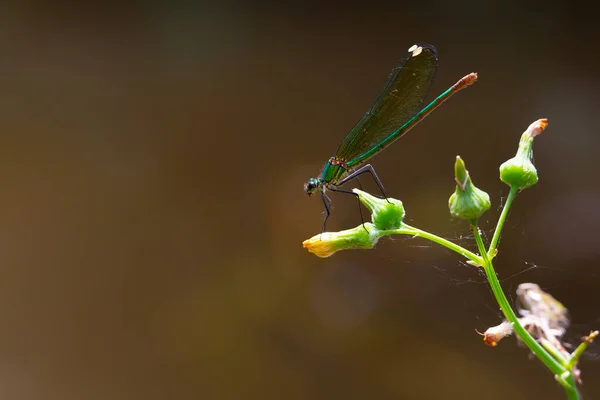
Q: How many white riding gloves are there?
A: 0